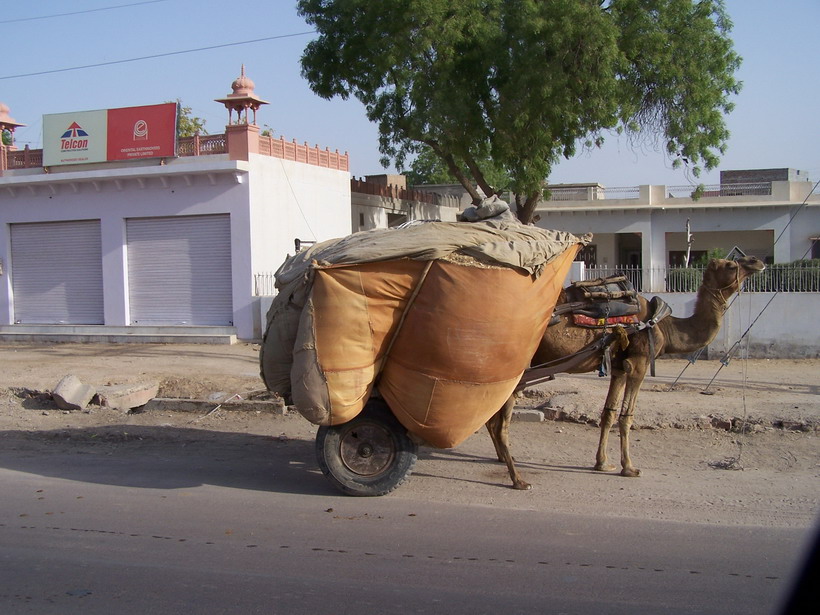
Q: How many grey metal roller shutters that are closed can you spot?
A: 2